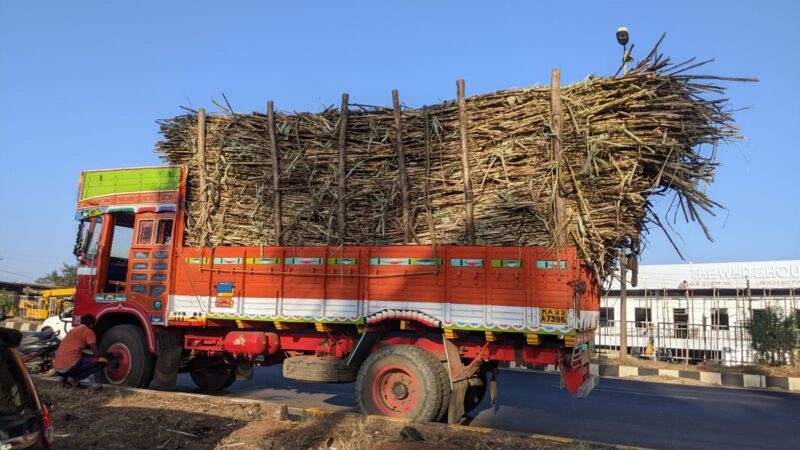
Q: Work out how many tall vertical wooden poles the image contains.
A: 6